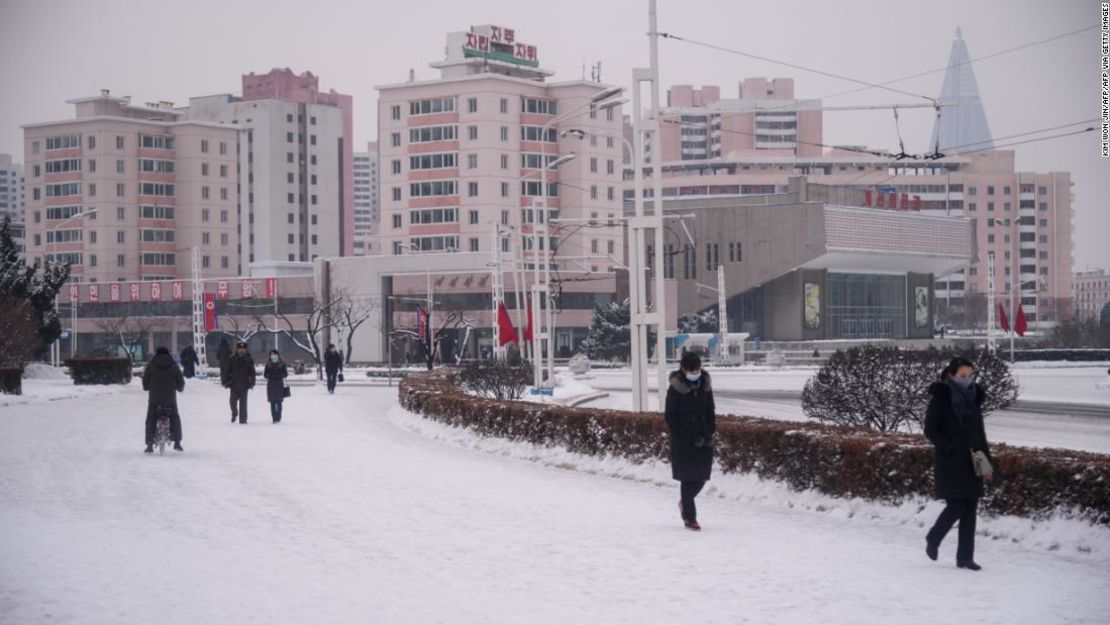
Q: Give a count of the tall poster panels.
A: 2